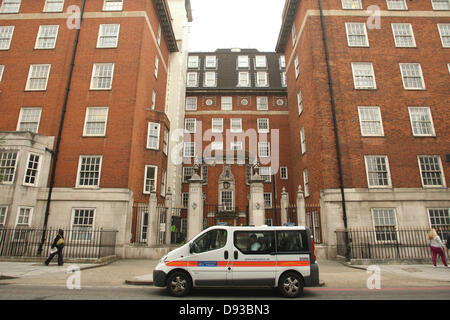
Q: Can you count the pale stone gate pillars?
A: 6